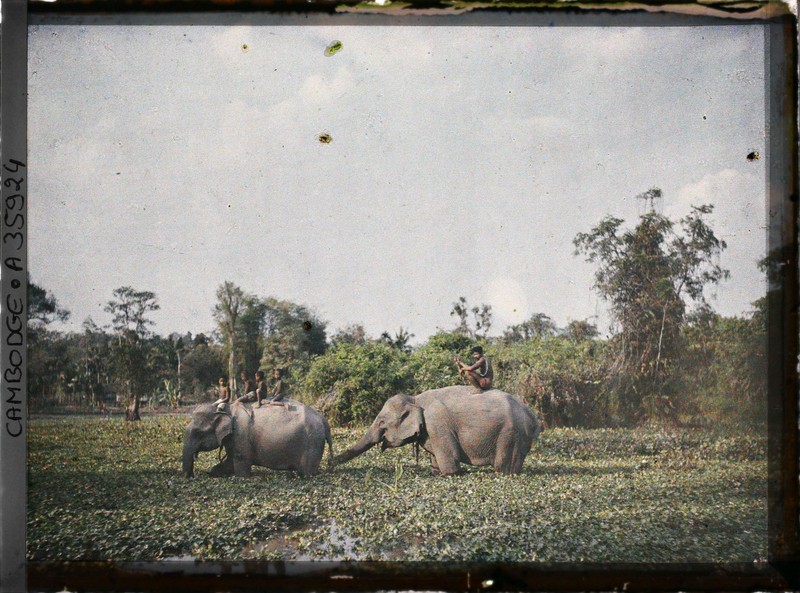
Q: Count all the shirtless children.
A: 4